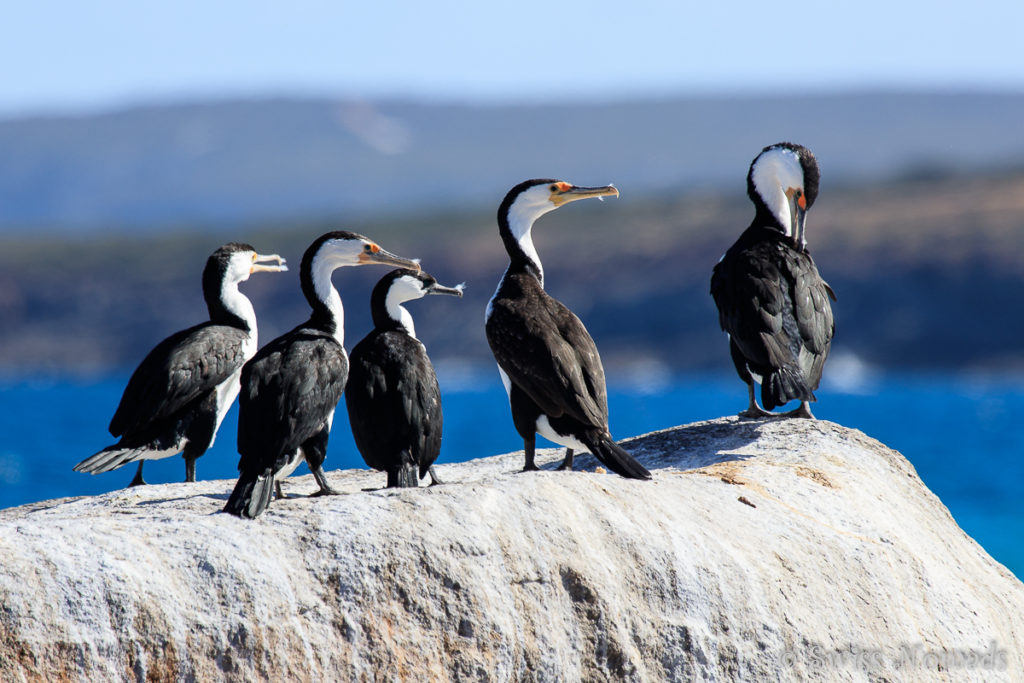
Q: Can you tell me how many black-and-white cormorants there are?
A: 5